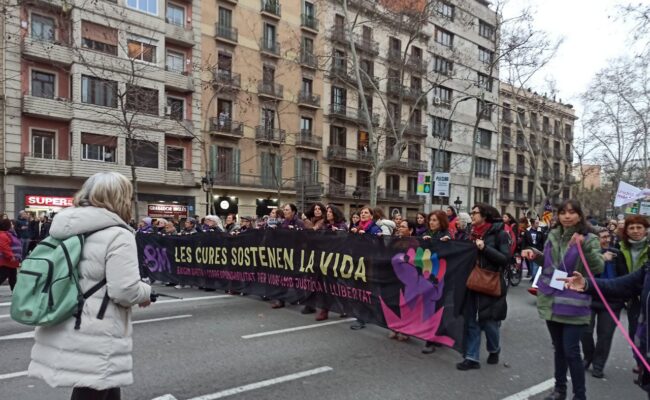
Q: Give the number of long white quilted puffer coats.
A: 1